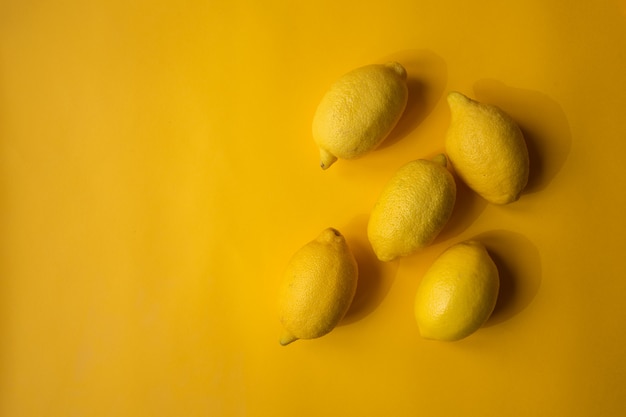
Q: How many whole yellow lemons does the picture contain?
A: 5